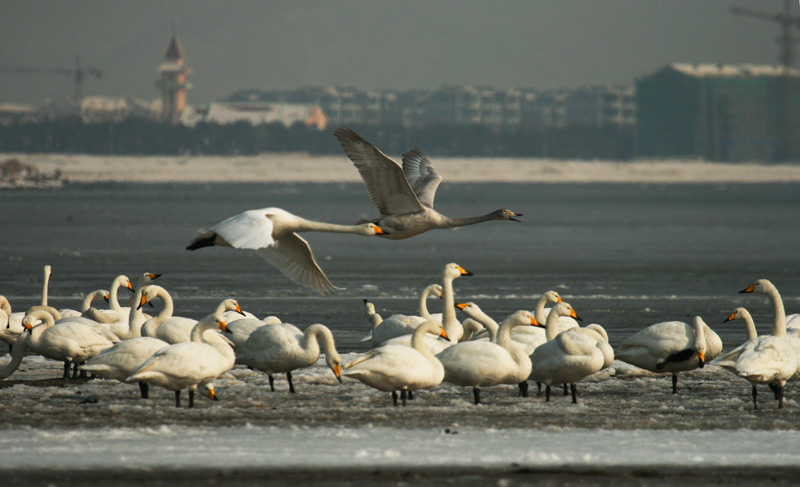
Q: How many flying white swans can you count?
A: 1